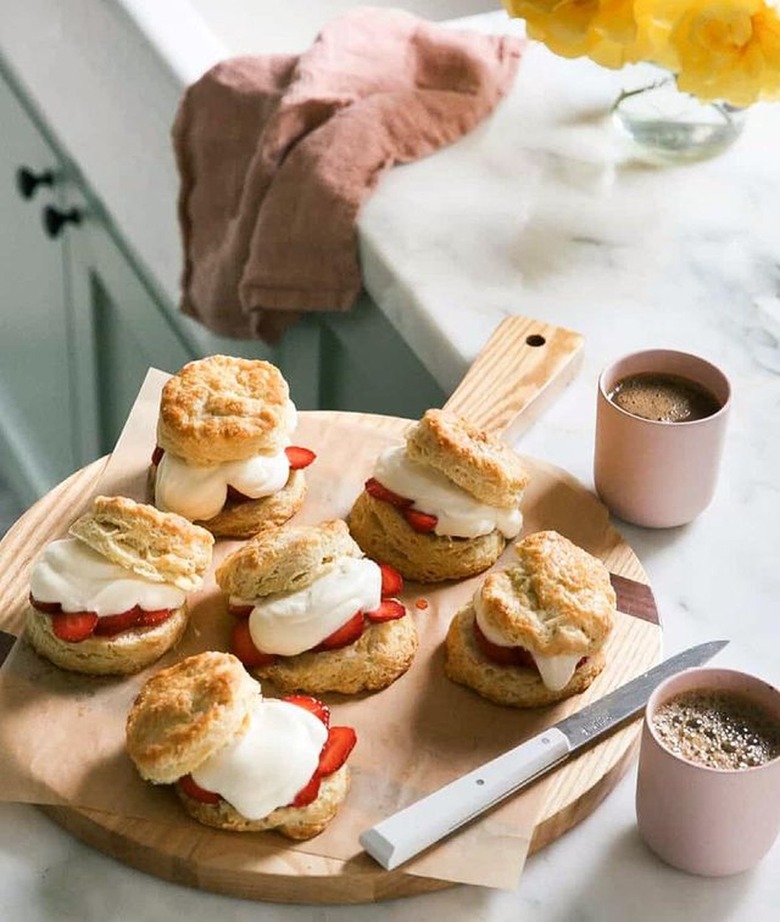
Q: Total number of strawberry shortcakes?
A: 6